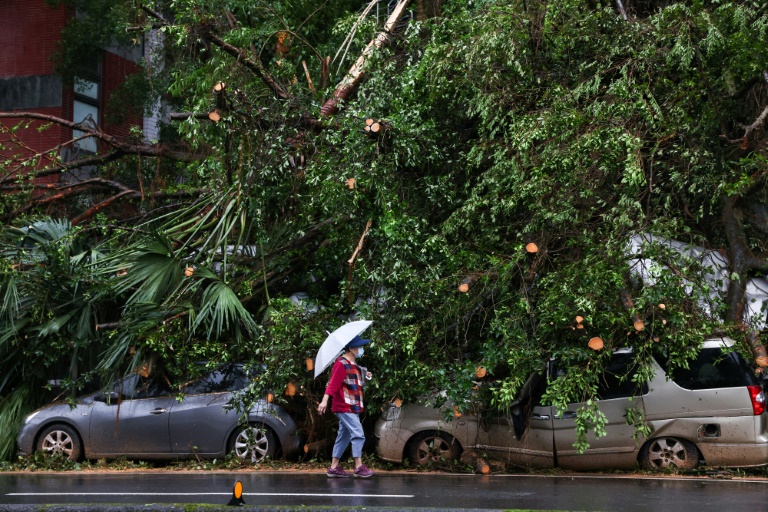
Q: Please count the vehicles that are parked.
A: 2